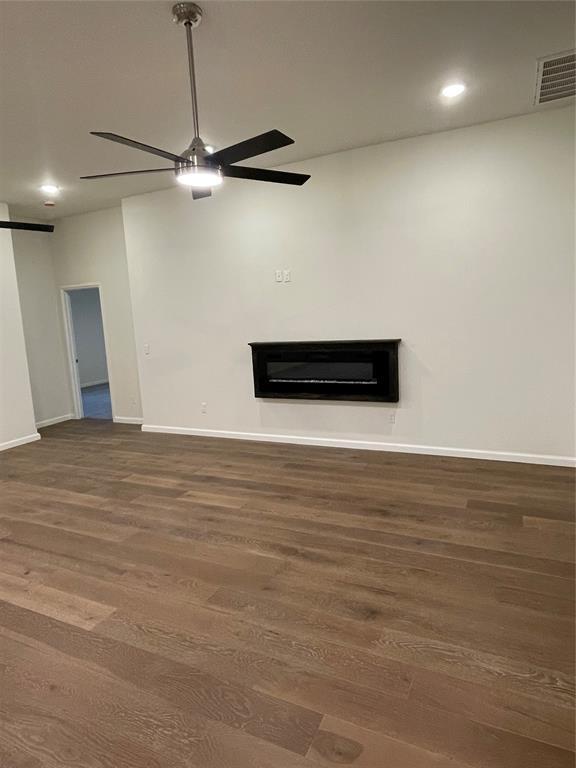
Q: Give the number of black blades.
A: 6